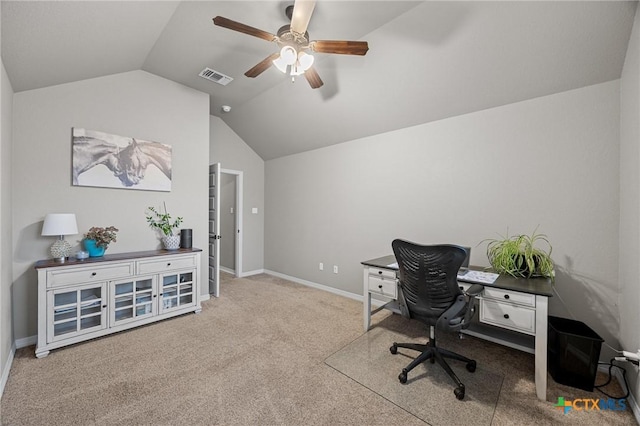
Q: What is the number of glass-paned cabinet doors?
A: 3